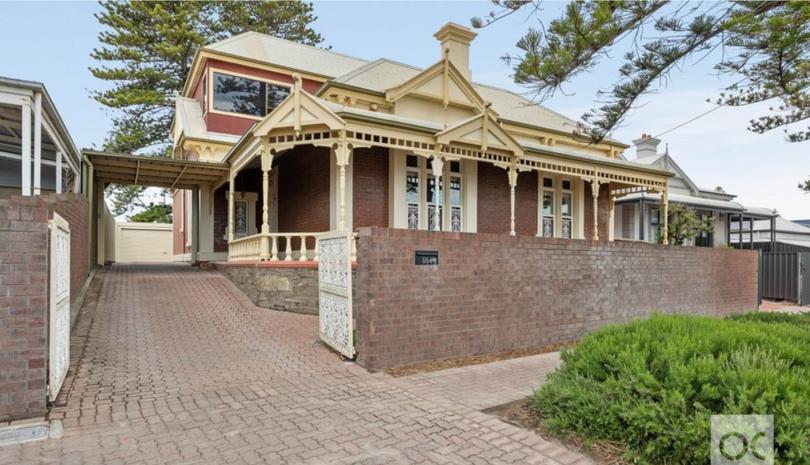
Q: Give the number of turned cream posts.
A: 7